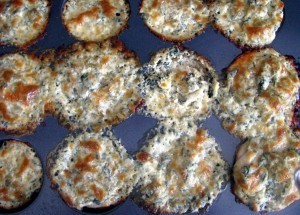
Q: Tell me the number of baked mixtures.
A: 12